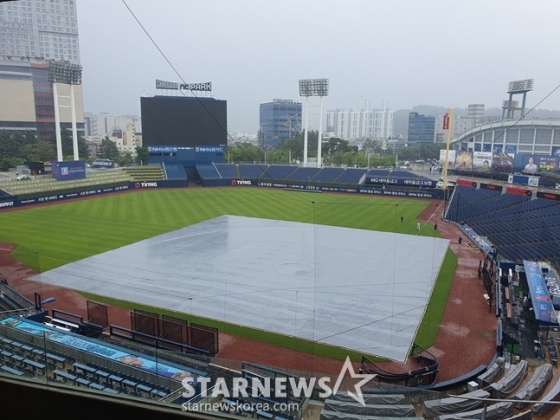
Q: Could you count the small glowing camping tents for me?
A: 0